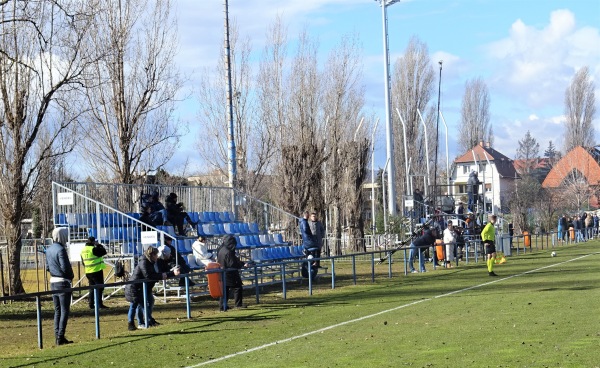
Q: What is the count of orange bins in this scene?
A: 4